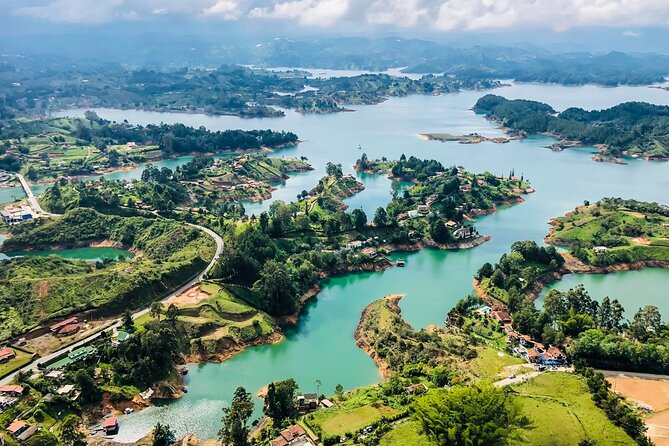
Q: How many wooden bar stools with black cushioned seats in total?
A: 0